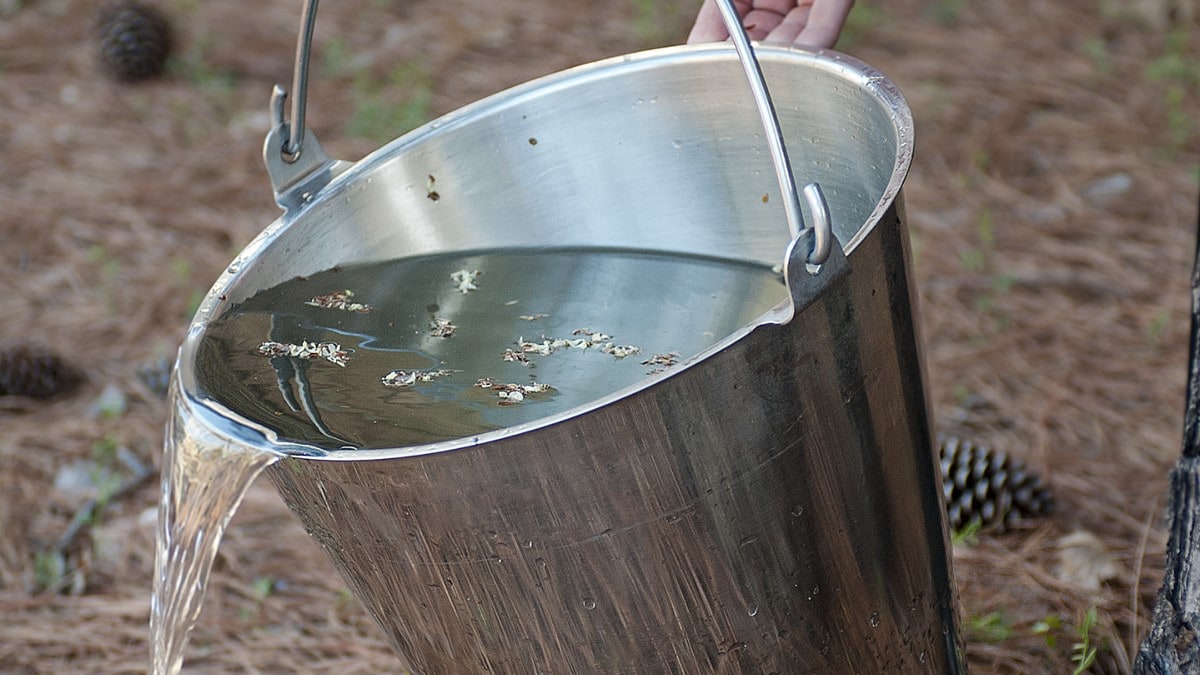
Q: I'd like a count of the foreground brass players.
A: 0